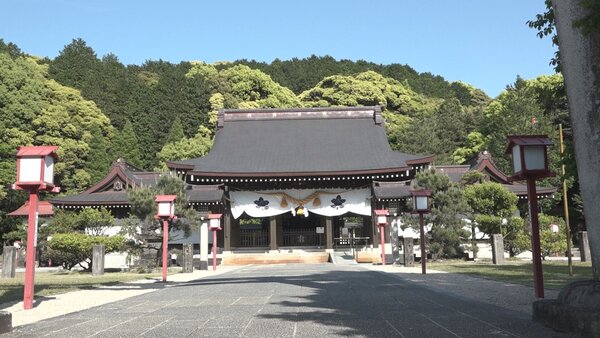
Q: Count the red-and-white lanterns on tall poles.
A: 6